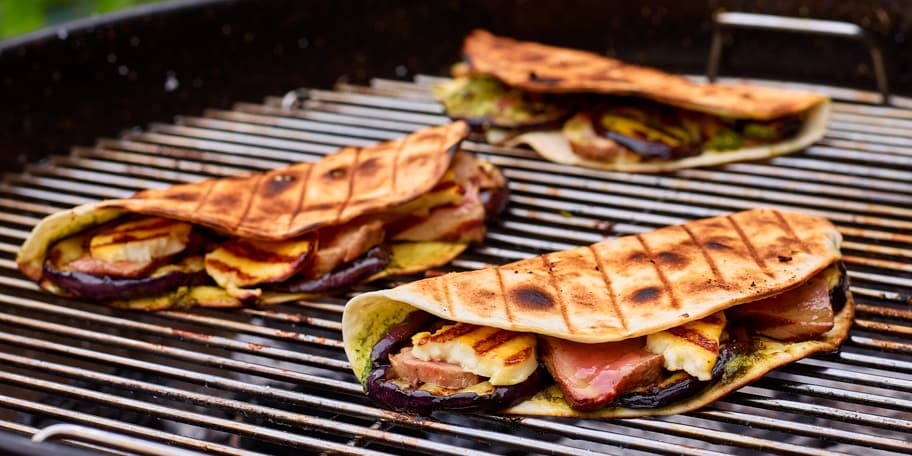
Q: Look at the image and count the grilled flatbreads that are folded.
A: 3